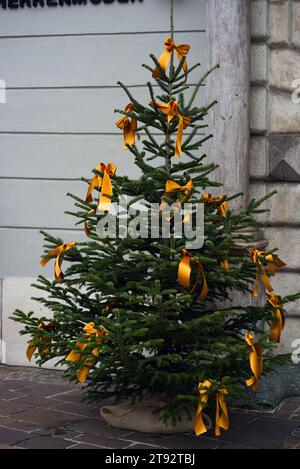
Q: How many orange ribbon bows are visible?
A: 14